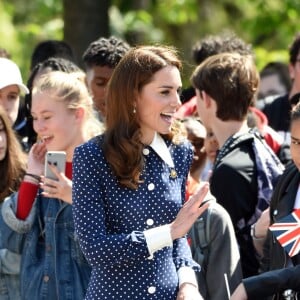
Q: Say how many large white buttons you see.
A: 4